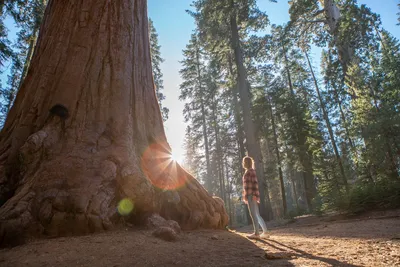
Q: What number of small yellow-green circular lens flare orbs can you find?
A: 1